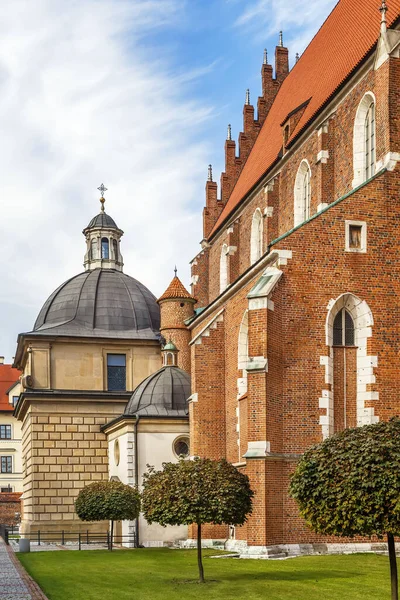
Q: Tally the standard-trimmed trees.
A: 3